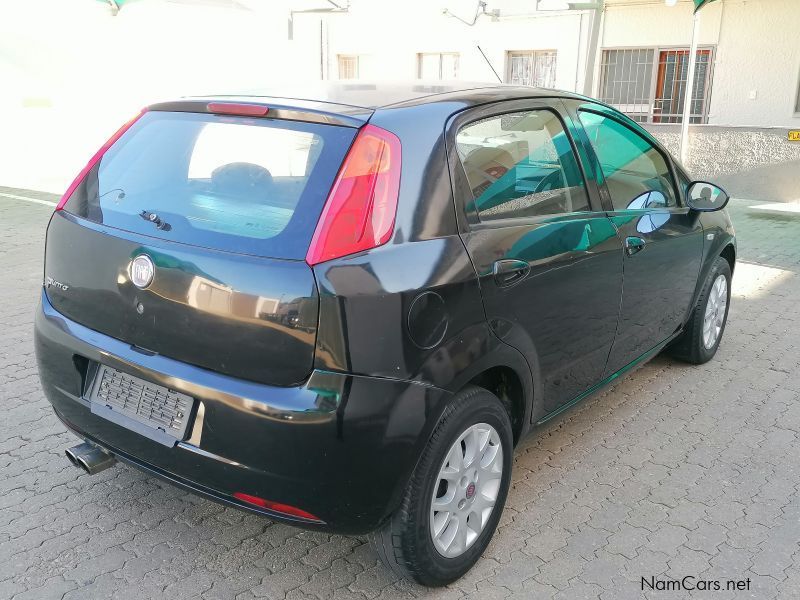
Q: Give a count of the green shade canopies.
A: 2